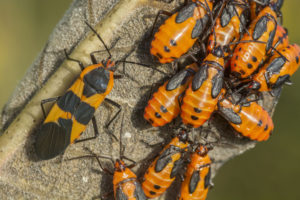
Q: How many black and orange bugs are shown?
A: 12